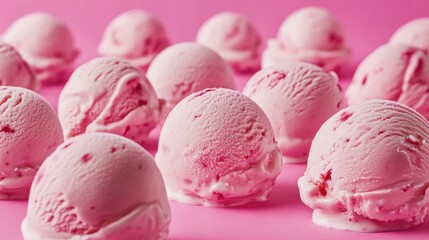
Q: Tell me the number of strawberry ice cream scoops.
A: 14